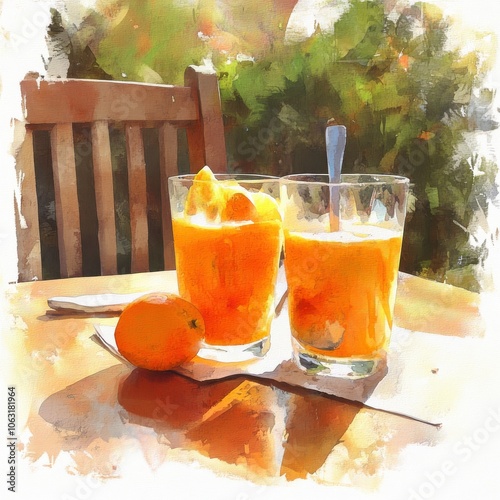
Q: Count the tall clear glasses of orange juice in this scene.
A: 2